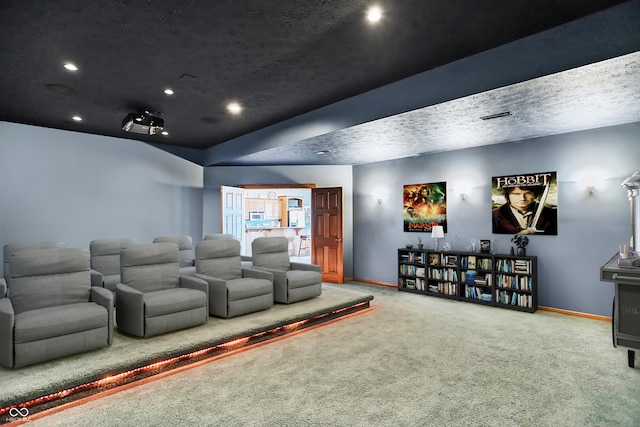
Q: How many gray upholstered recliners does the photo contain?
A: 8